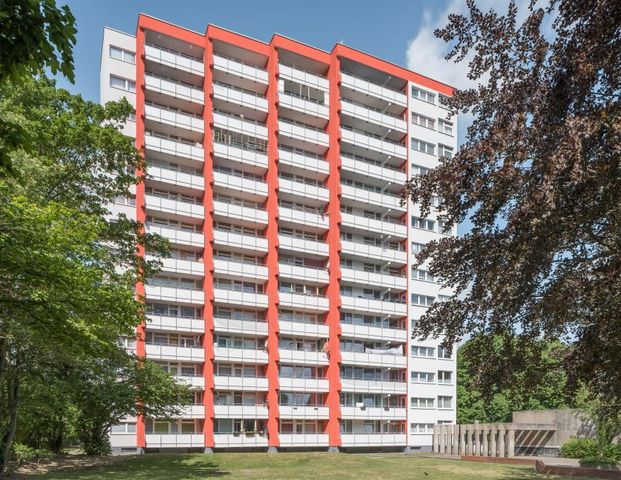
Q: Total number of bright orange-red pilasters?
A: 4